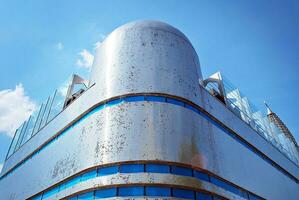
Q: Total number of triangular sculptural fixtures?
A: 2